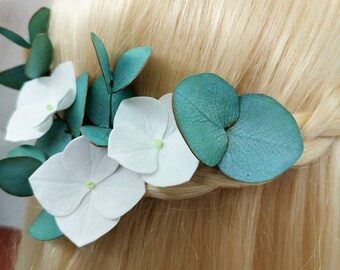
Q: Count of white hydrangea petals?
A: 12